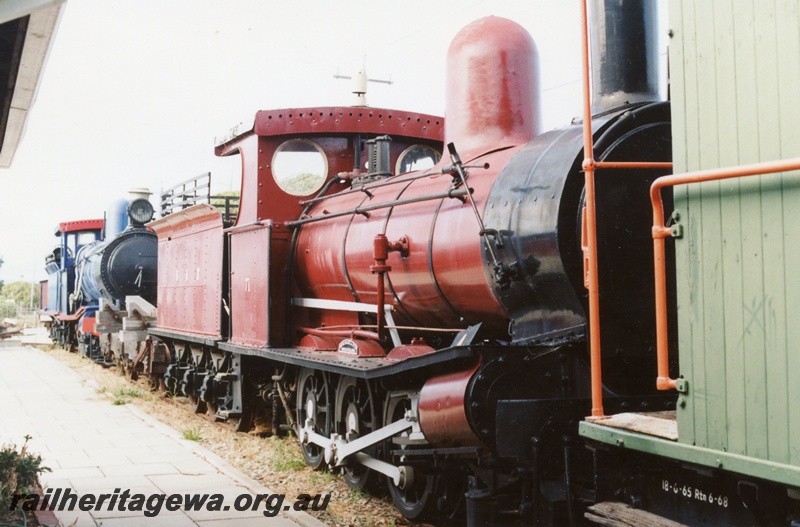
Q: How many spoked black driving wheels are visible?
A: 3